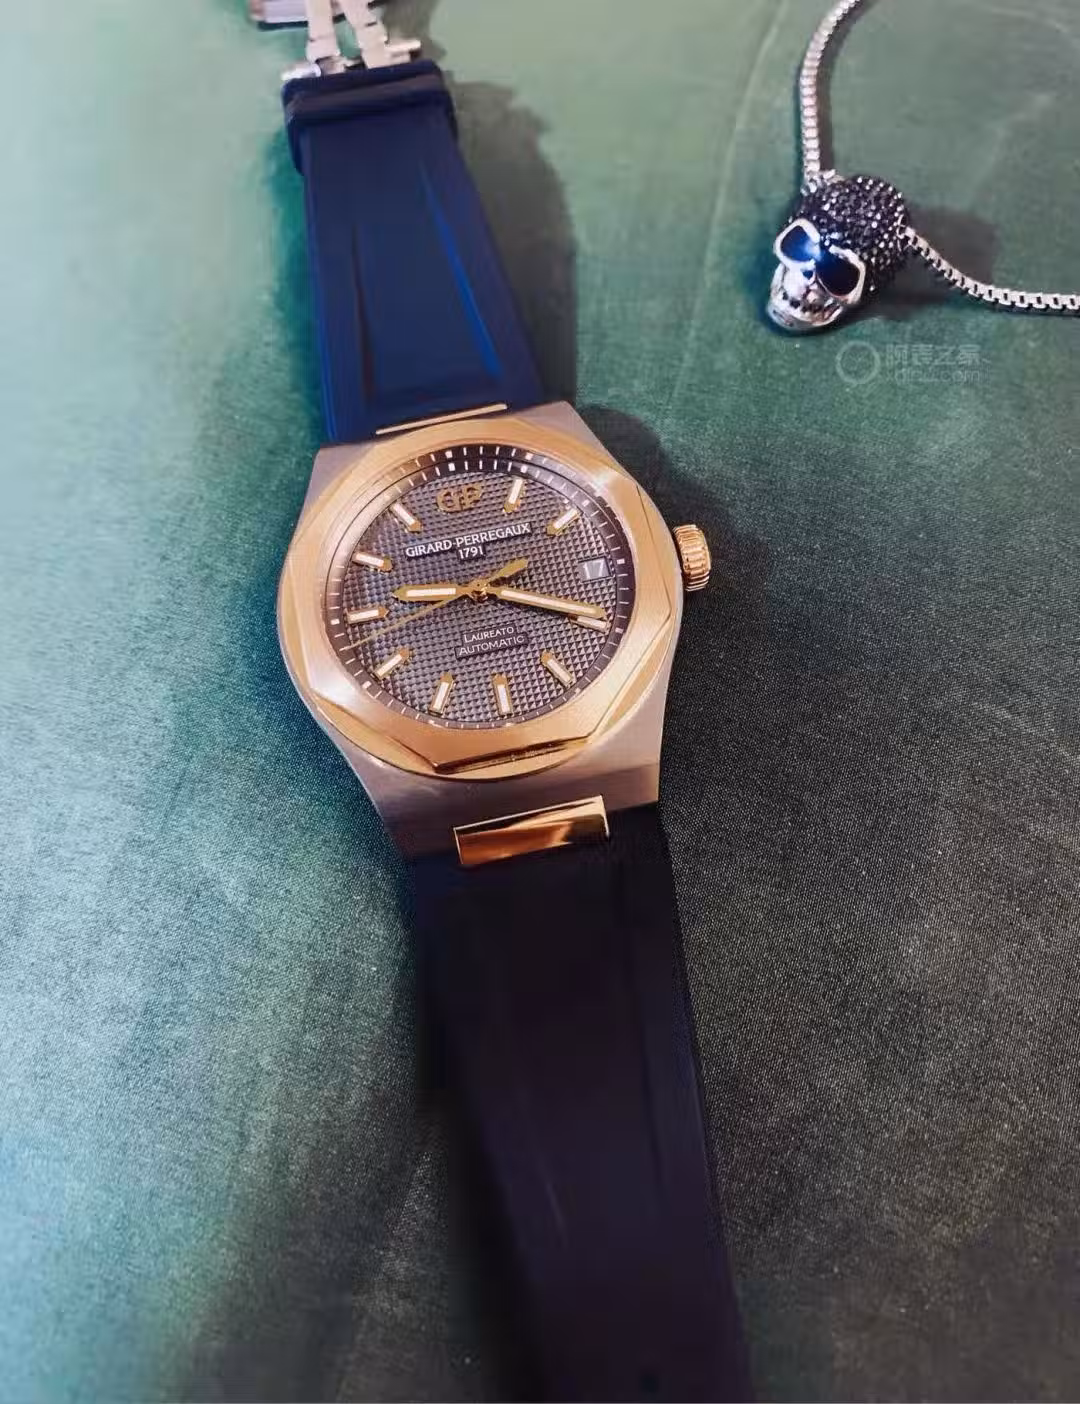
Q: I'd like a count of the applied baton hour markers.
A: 10